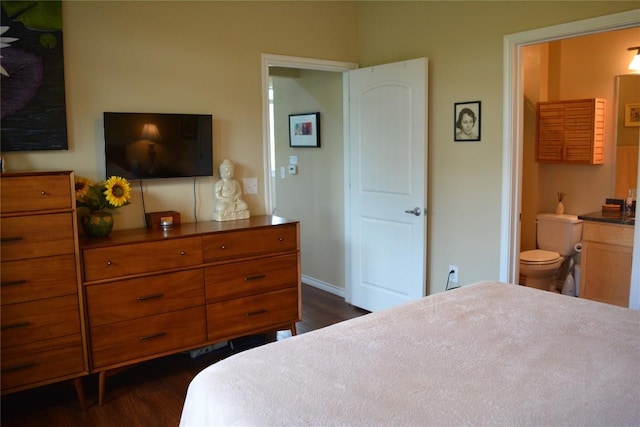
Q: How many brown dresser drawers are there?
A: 11